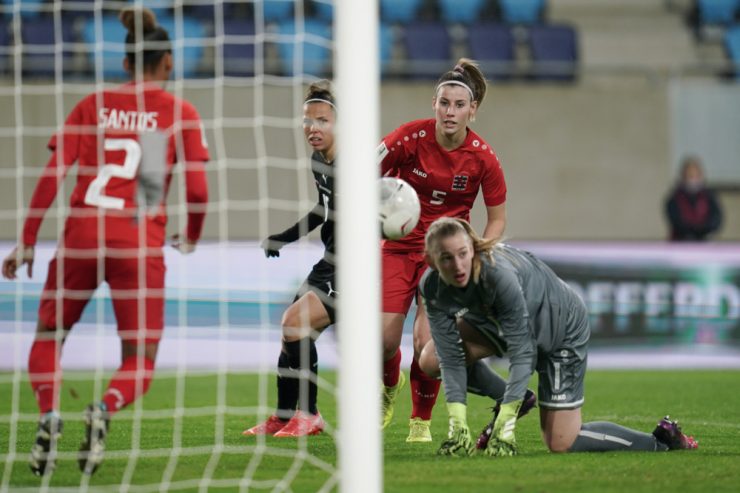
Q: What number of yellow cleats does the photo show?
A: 2